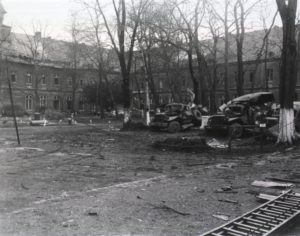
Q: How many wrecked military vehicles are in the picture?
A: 2